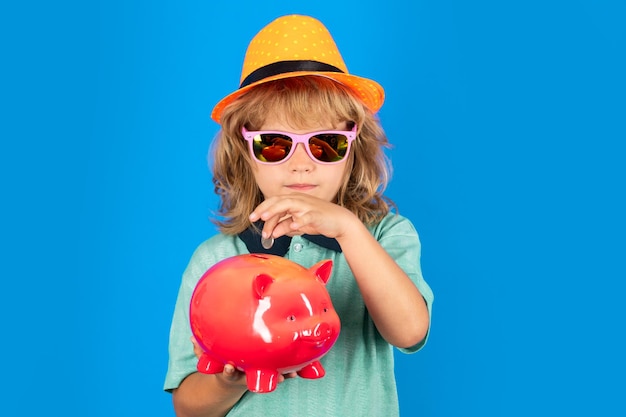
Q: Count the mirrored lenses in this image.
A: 2